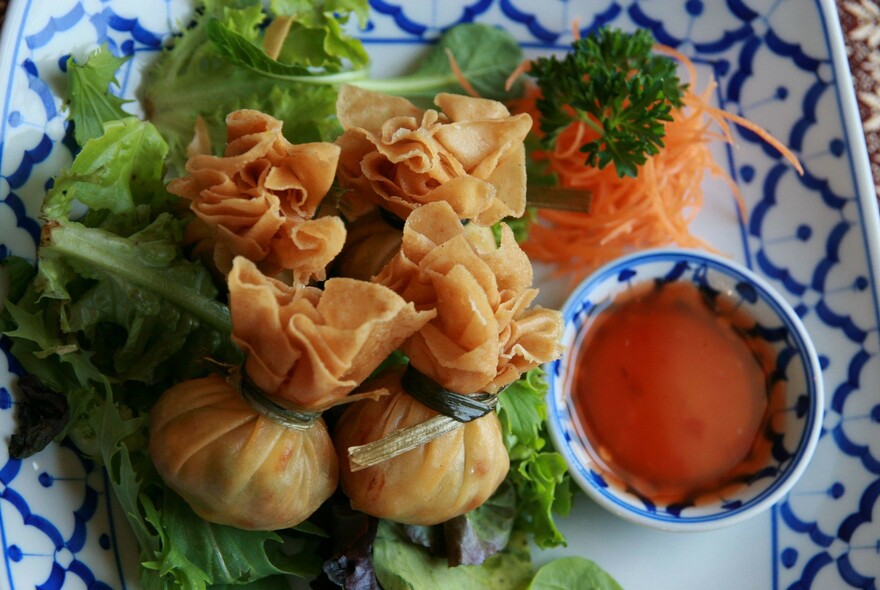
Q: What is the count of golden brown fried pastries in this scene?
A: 4